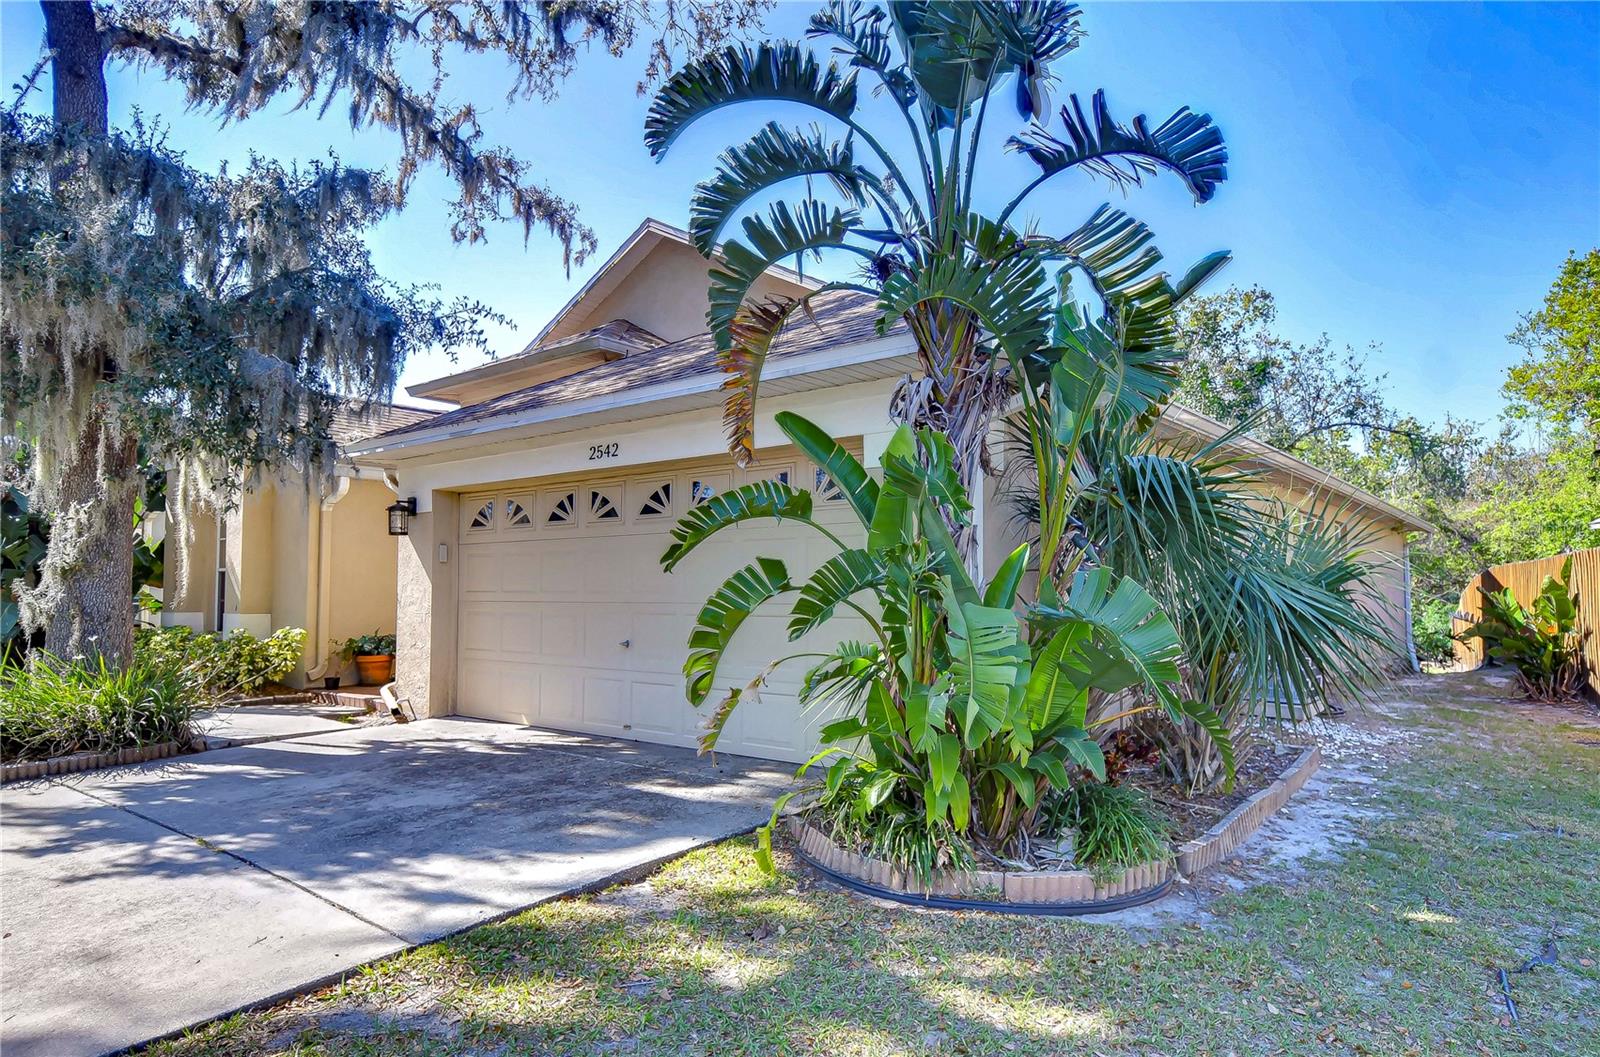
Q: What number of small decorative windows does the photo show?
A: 8